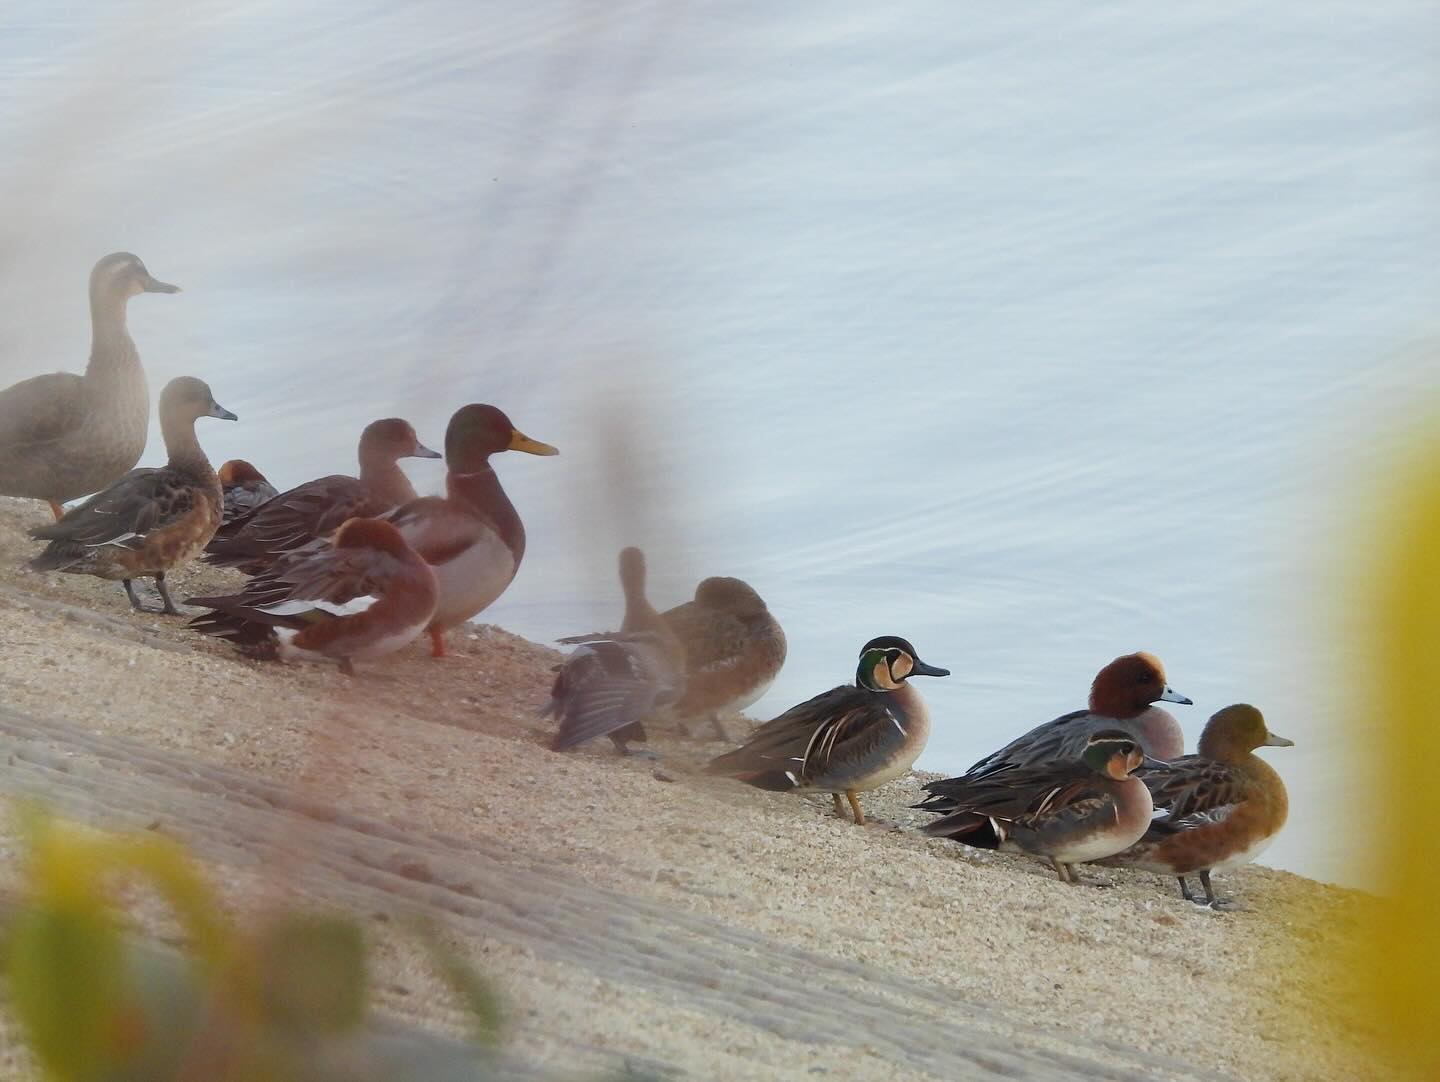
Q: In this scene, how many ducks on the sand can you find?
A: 12